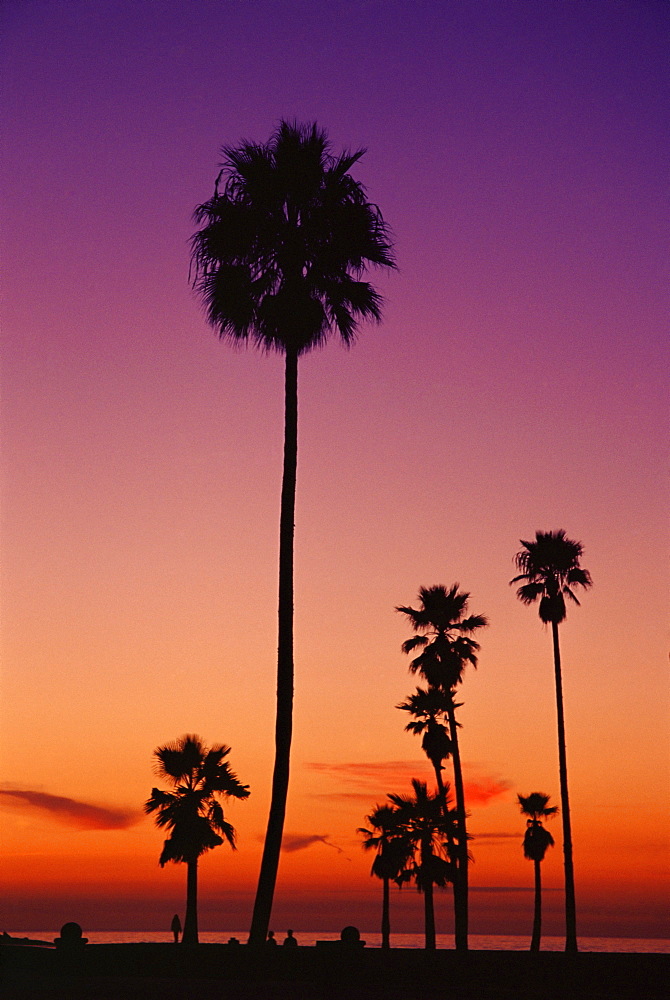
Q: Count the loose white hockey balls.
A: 0